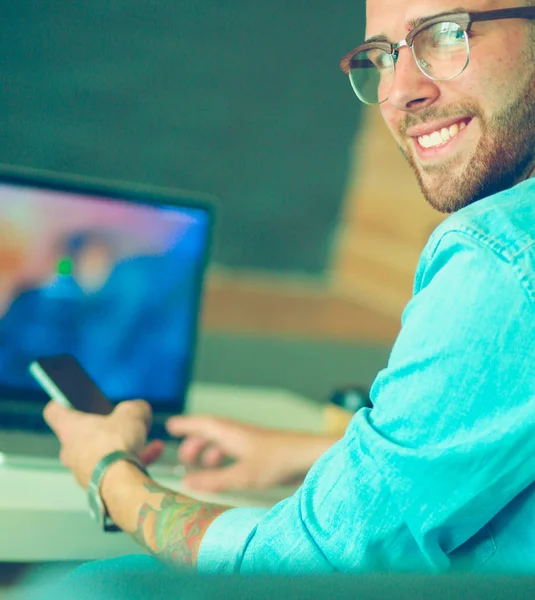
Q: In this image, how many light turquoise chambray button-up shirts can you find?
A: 1